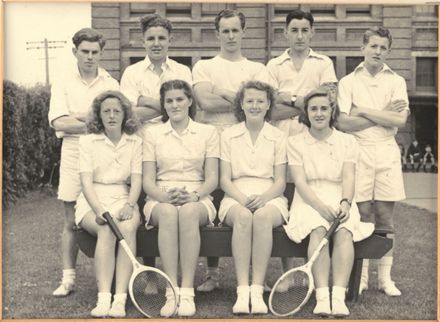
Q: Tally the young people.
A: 9